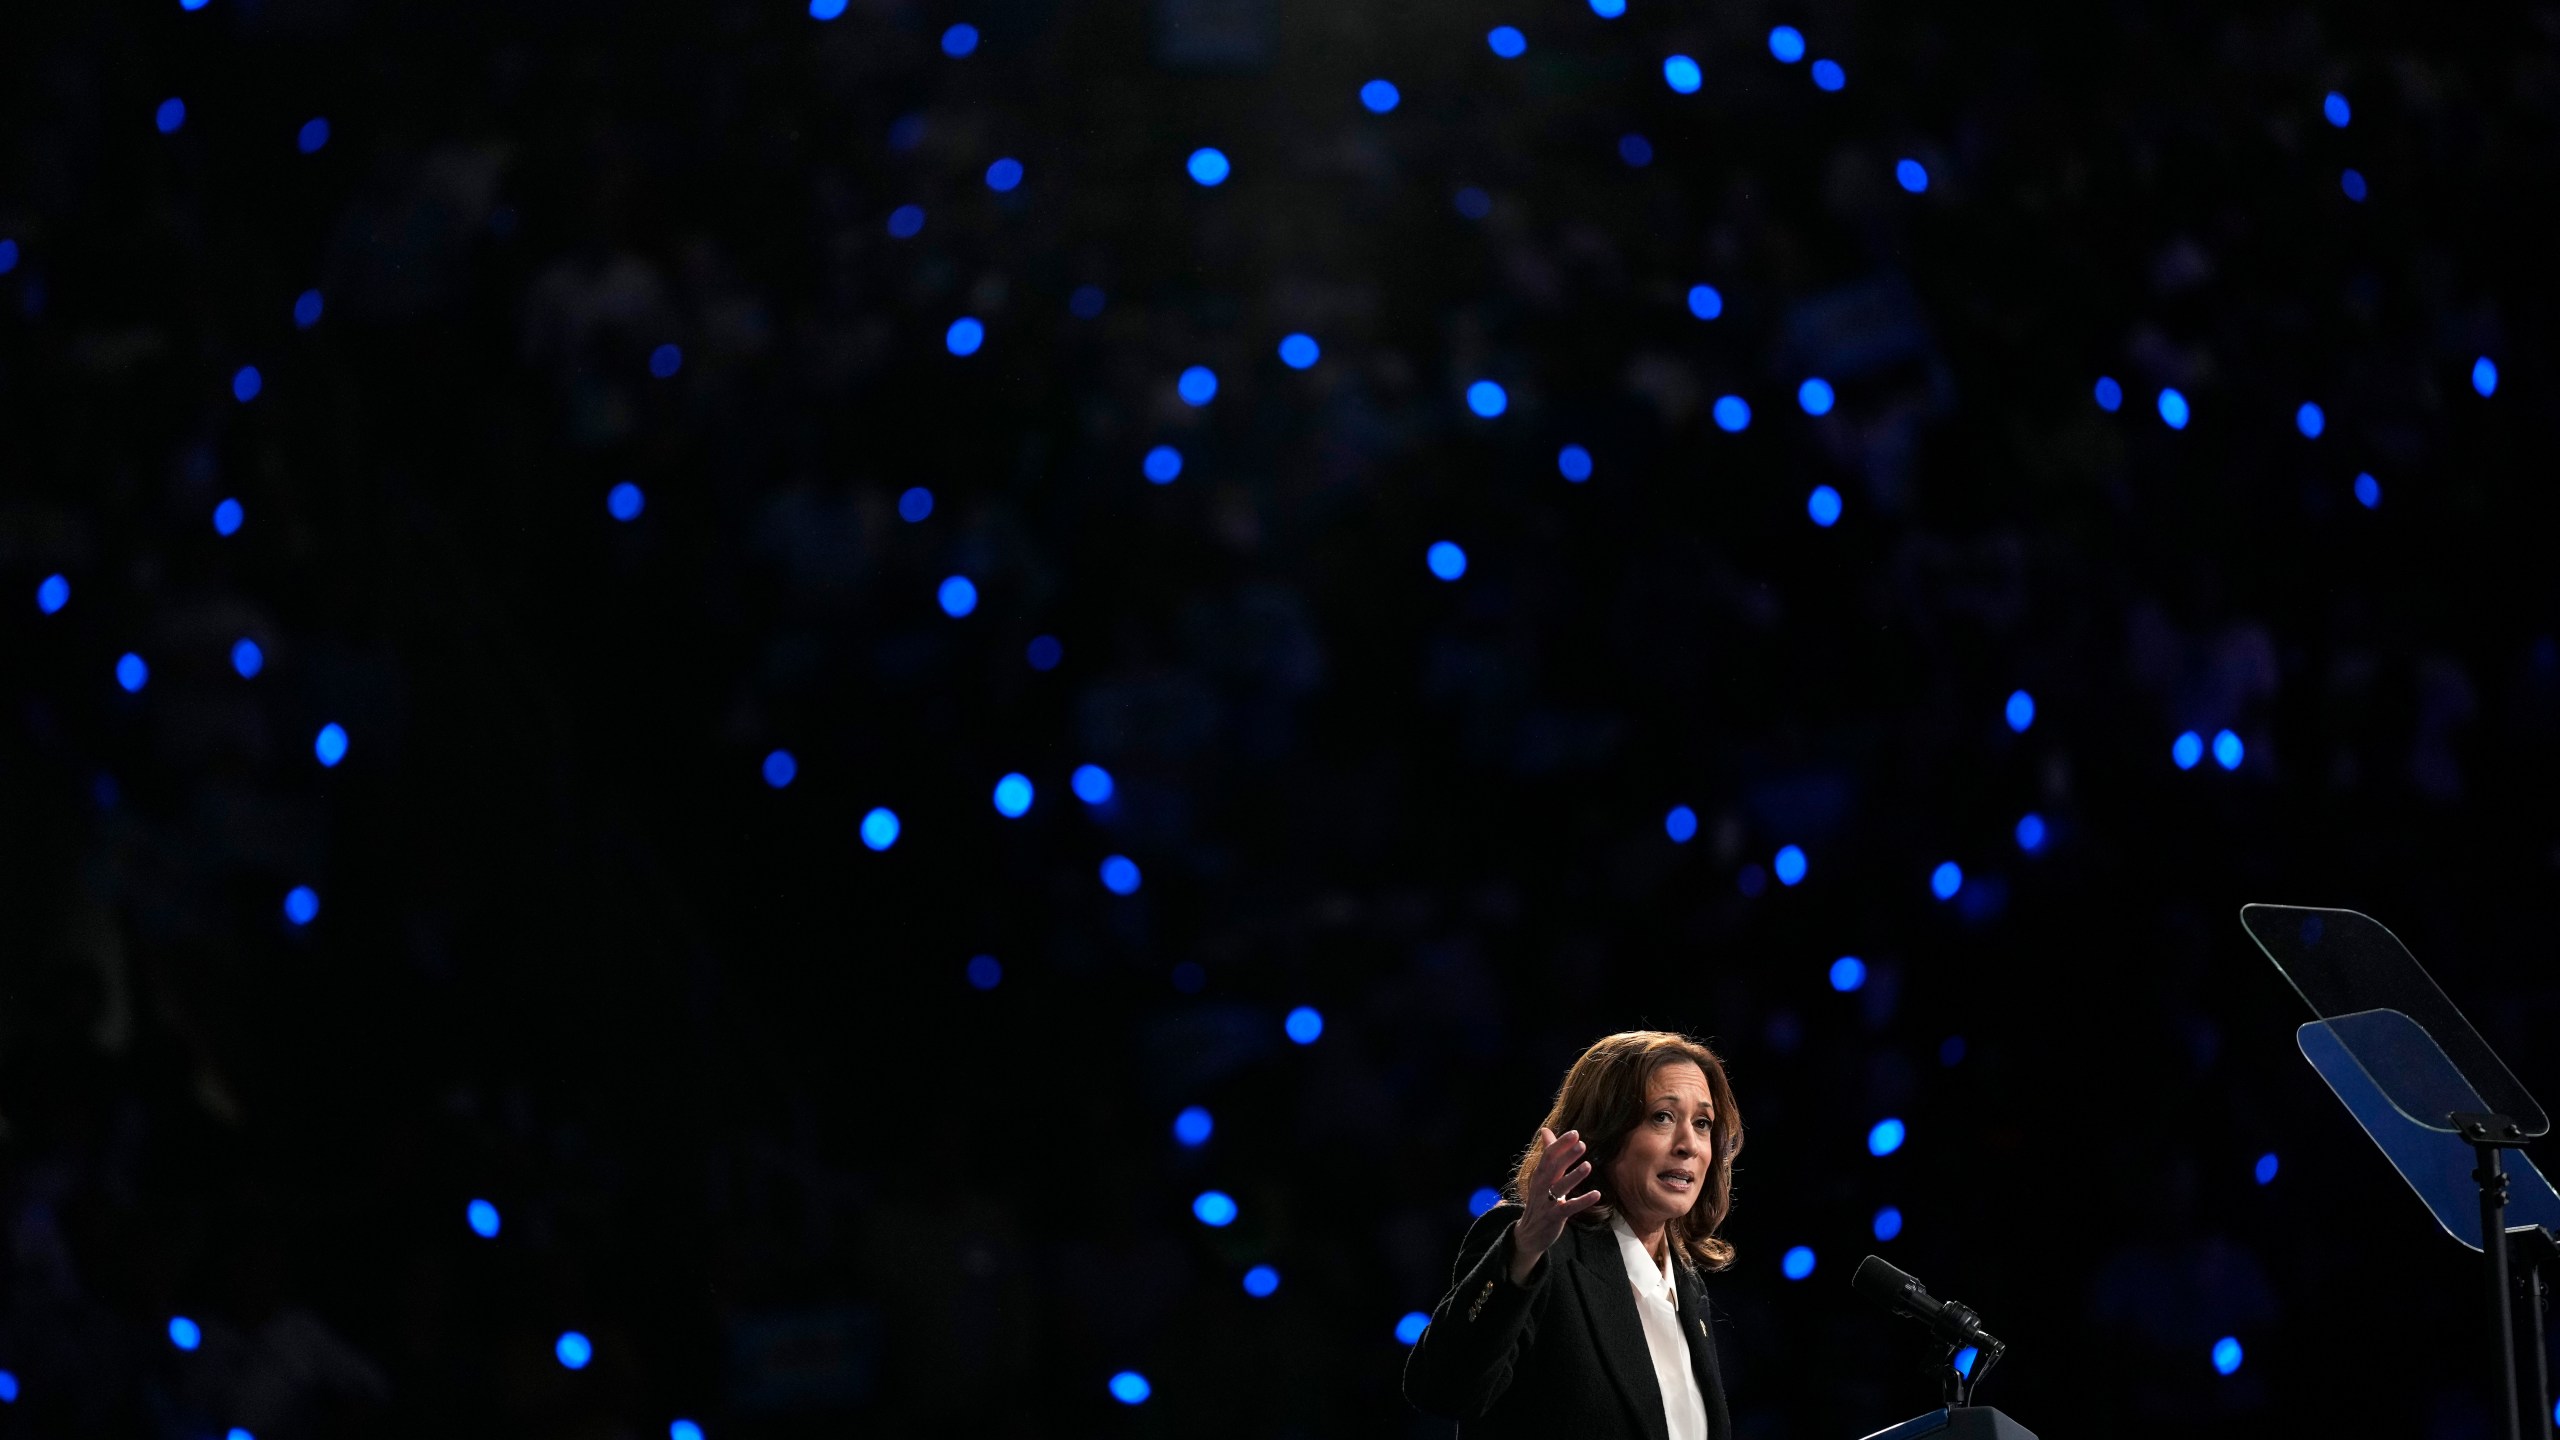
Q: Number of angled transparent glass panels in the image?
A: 2